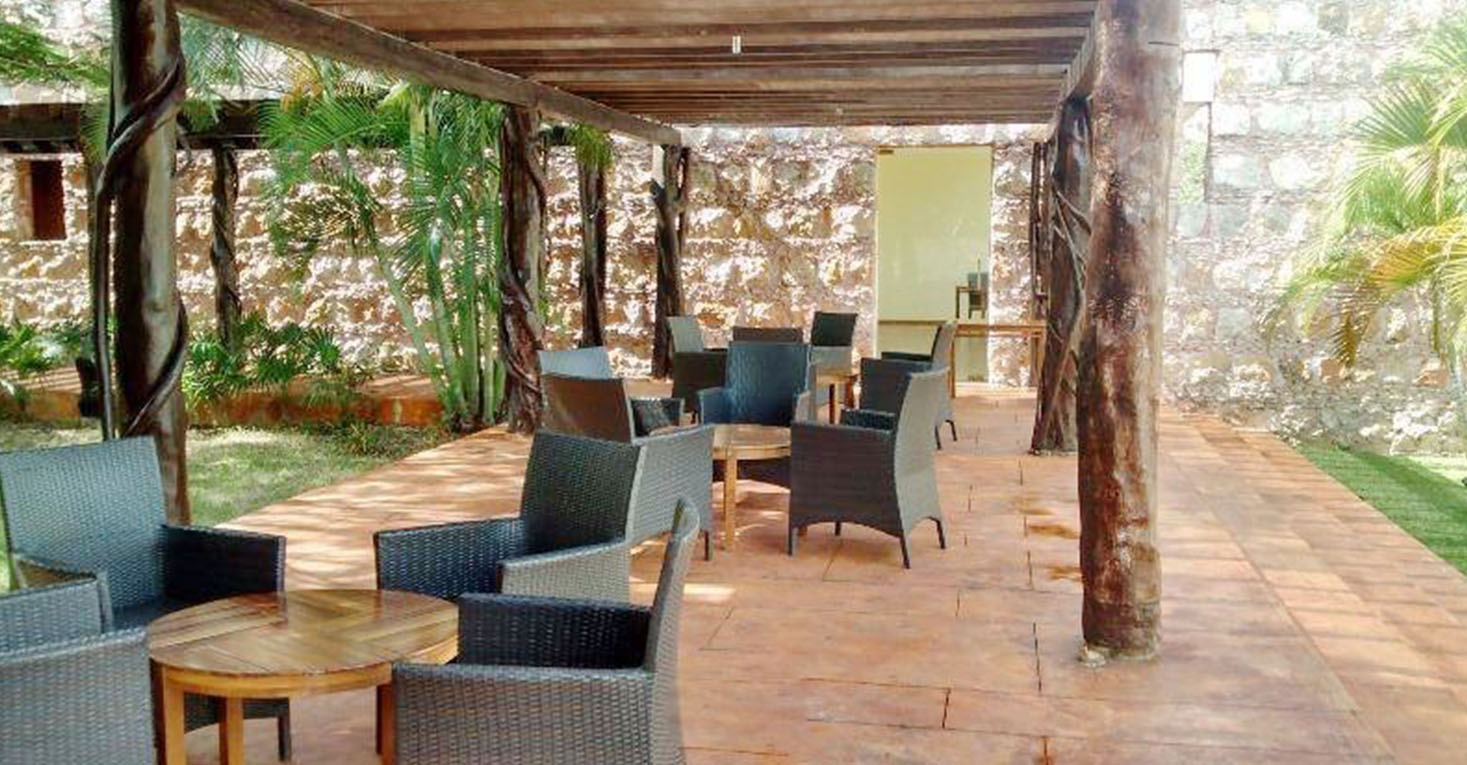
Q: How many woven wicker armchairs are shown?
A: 12